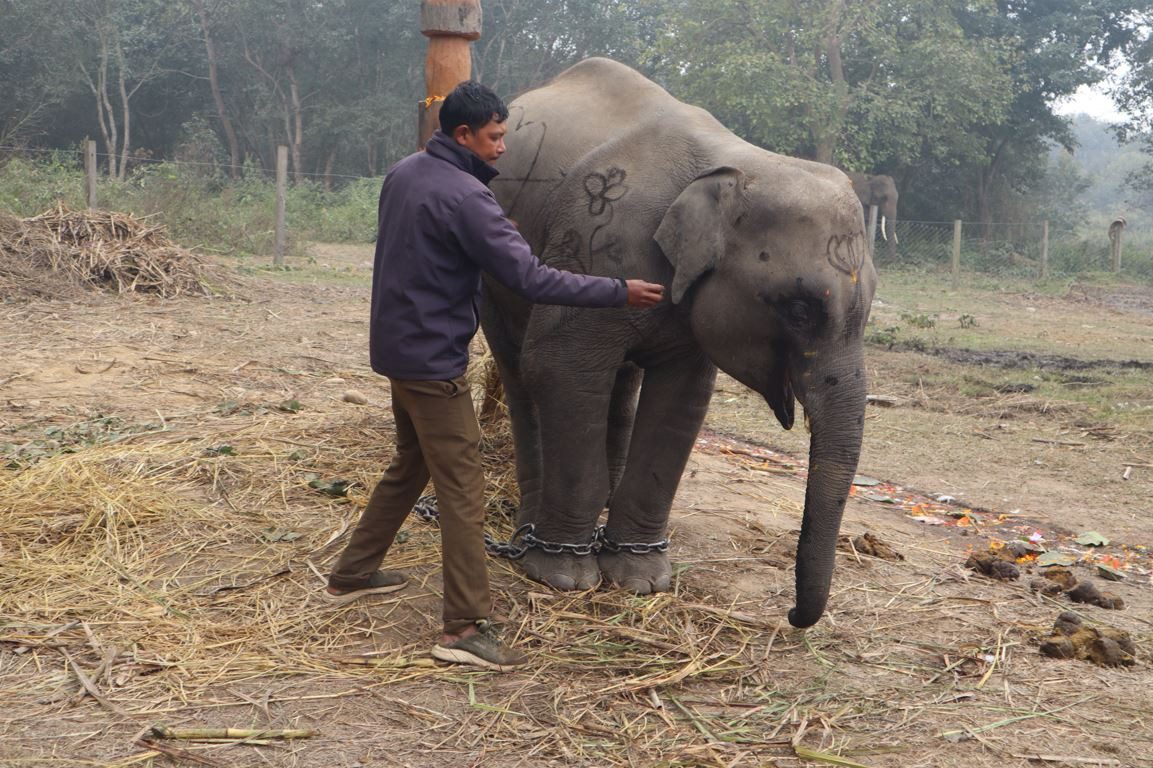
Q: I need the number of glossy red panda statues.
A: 0